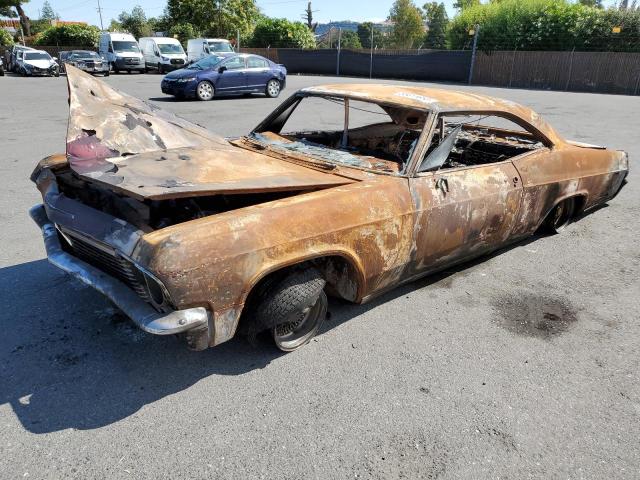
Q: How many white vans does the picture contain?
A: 3